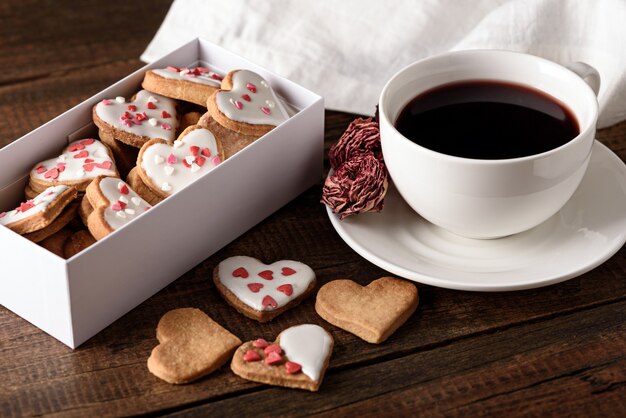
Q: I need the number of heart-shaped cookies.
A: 11